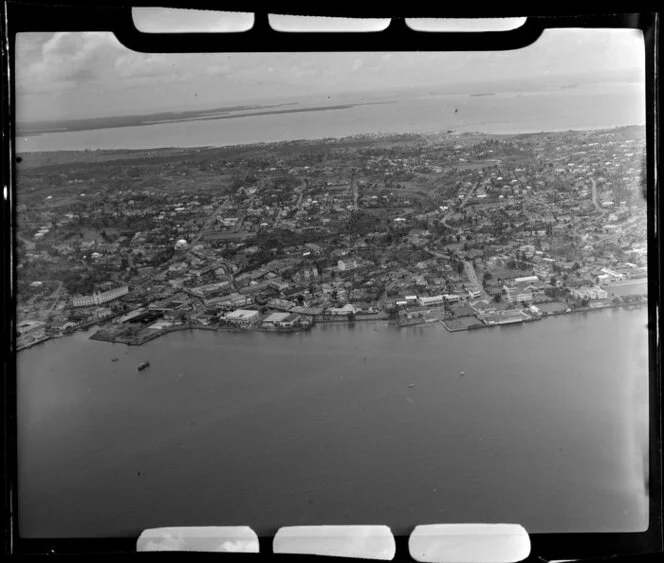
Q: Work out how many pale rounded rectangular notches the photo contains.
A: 6